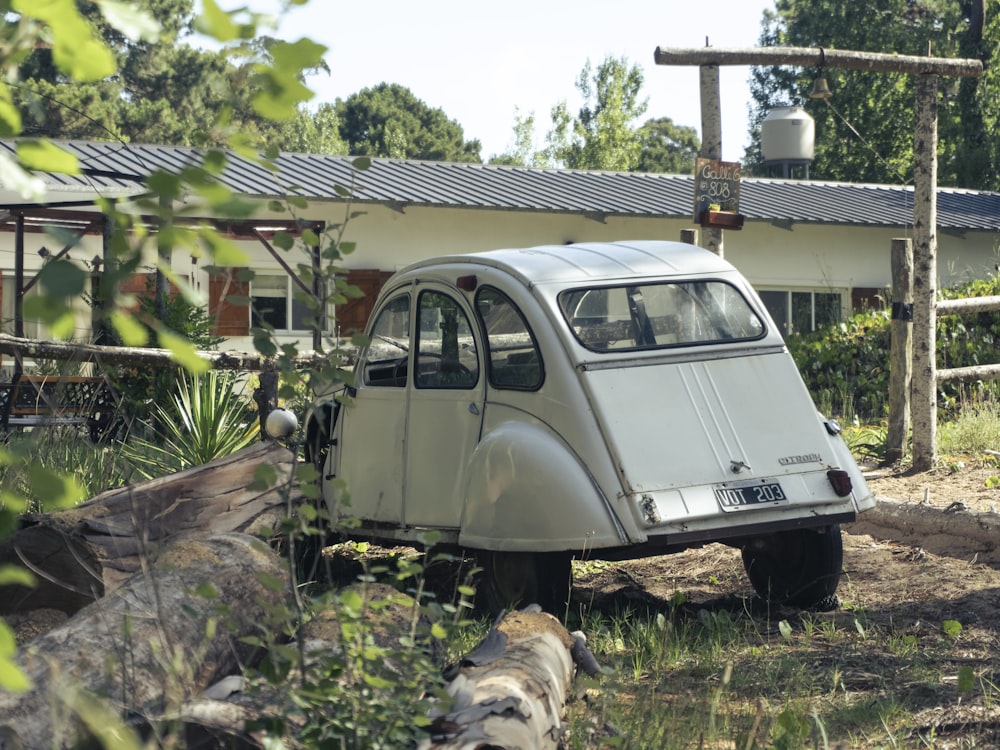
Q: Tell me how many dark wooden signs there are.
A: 1